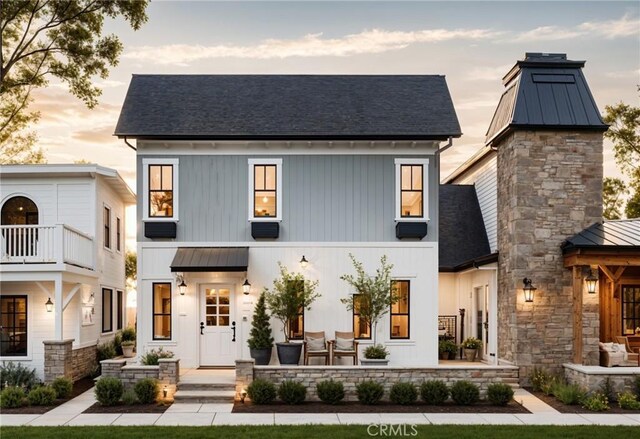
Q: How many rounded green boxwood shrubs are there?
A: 13